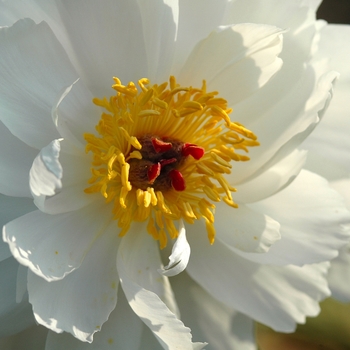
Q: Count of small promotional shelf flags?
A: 0